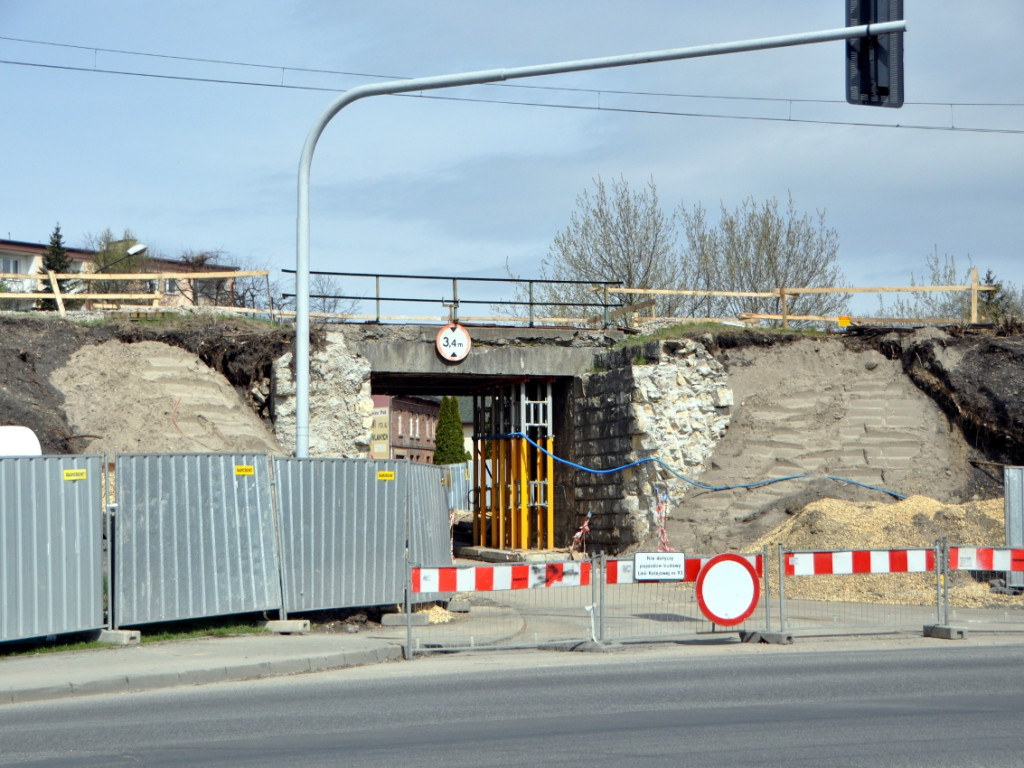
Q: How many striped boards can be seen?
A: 4